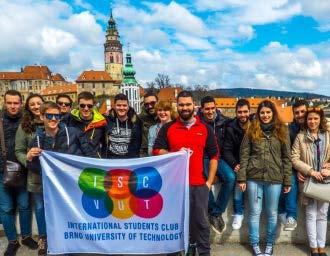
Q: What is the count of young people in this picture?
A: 14